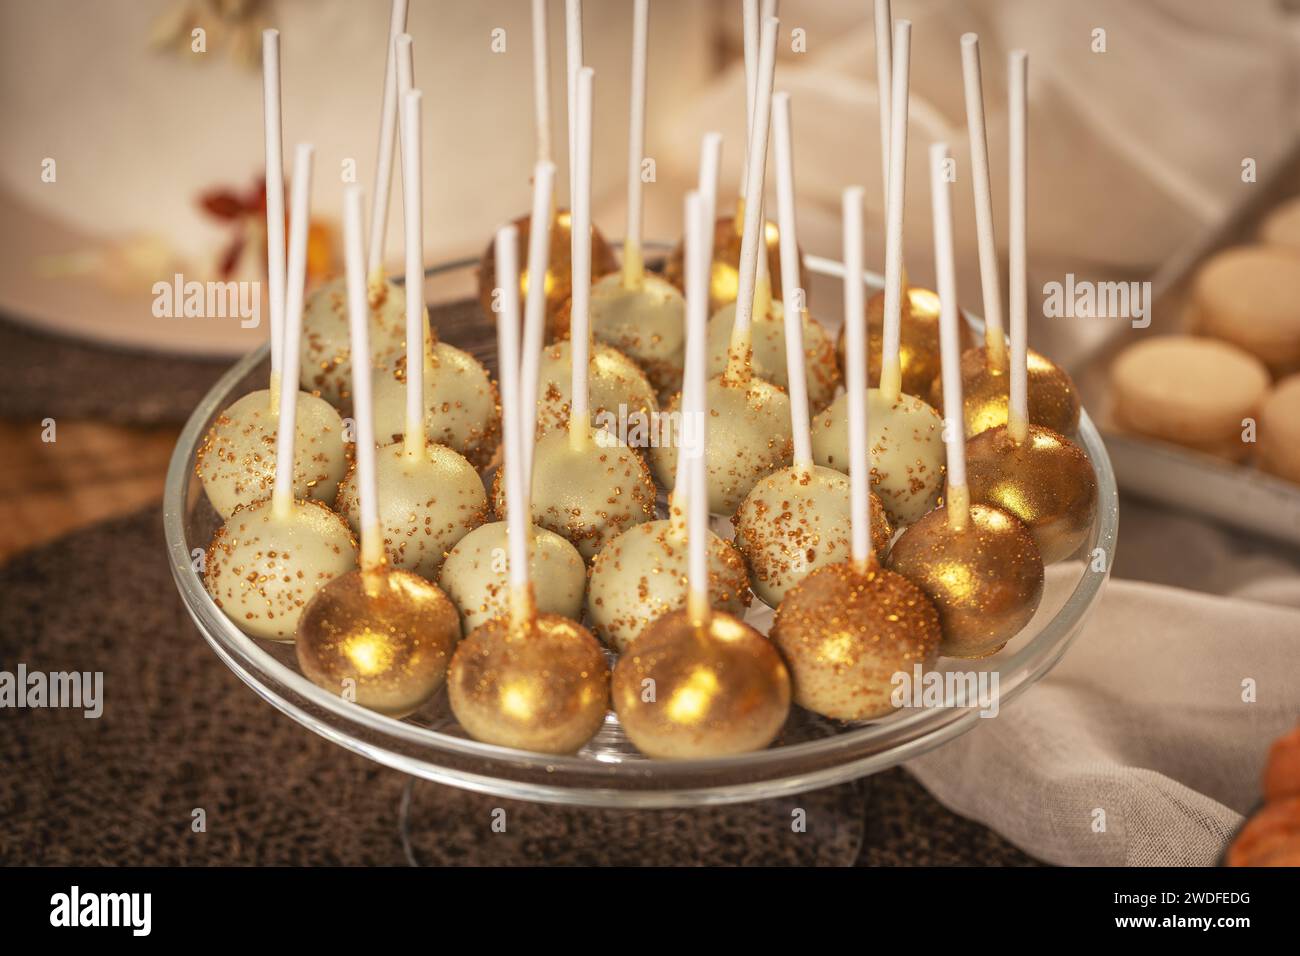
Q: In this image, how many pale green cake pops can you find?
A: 14